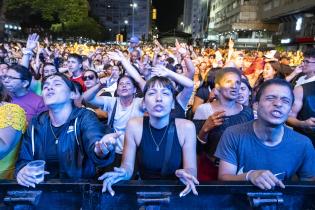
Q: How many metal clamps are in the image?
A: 3